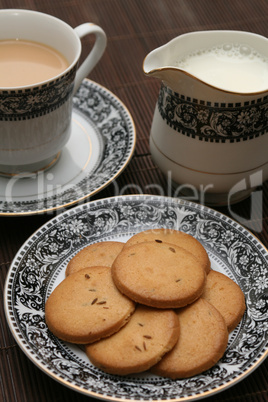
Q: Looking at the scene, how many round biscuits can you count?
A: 7